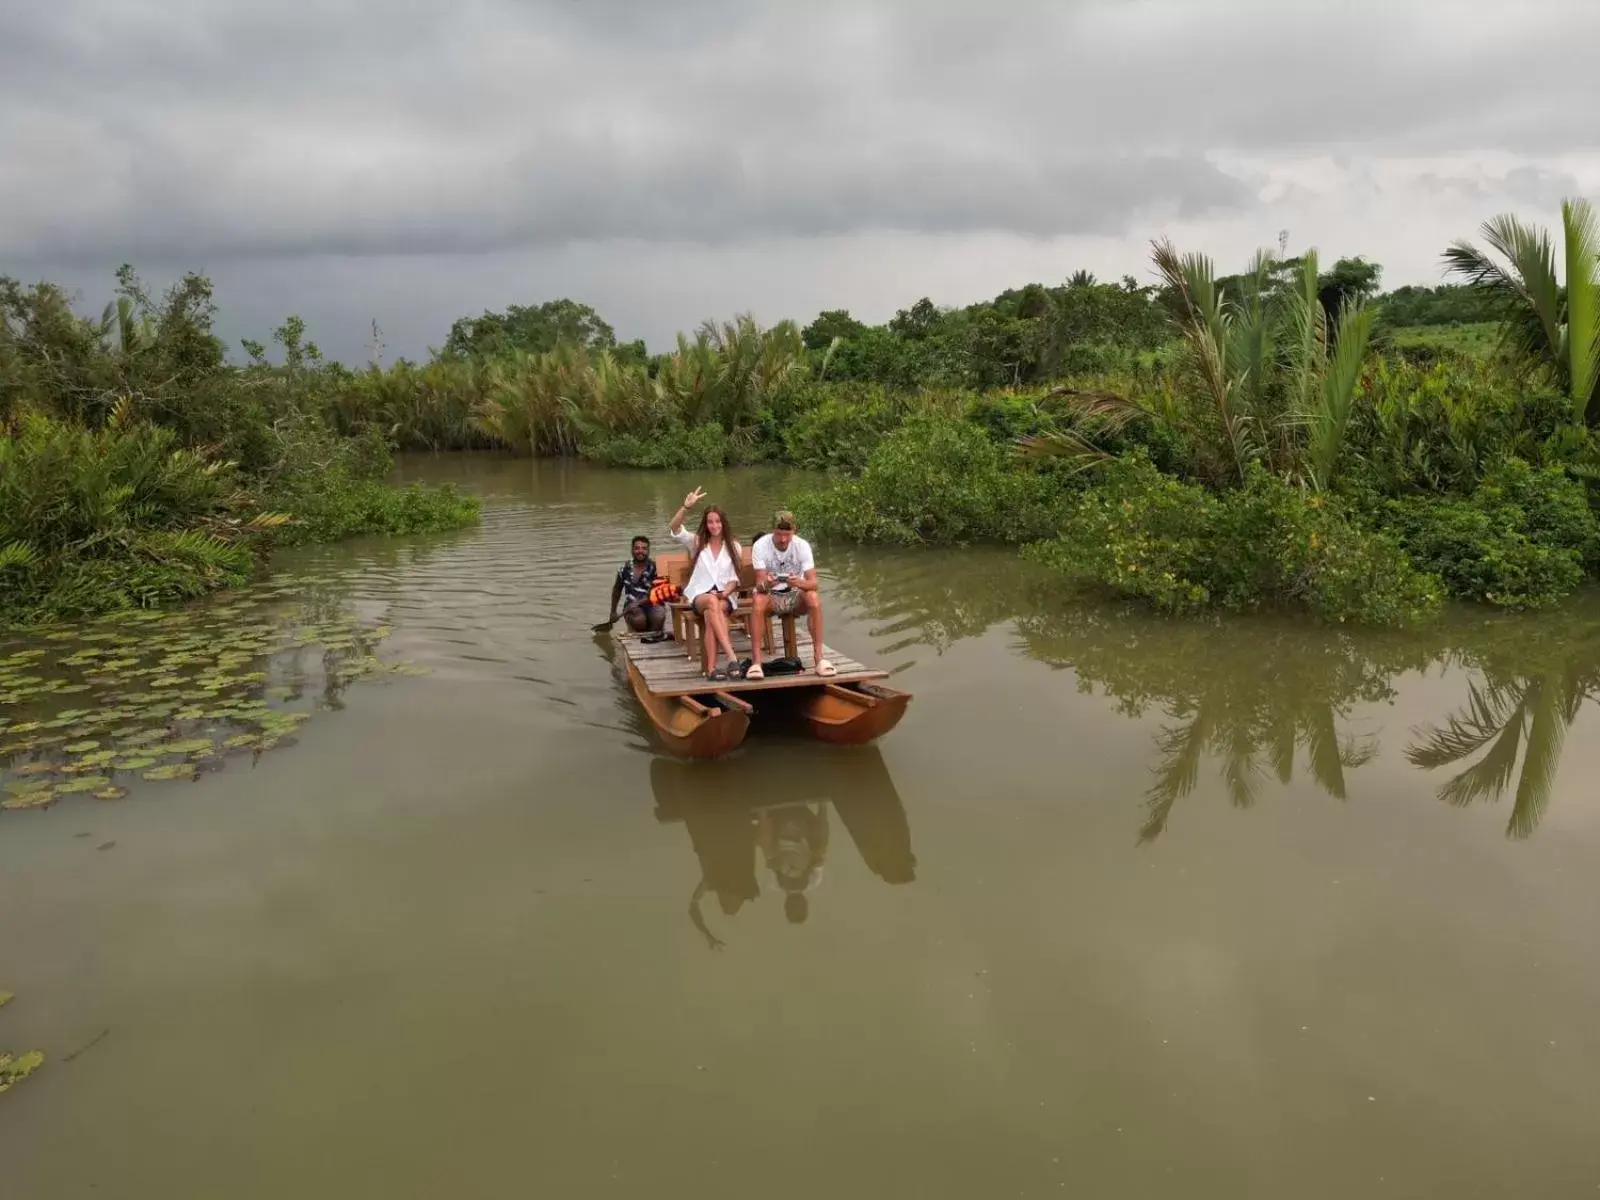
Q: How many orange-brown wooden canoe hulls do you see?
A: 2